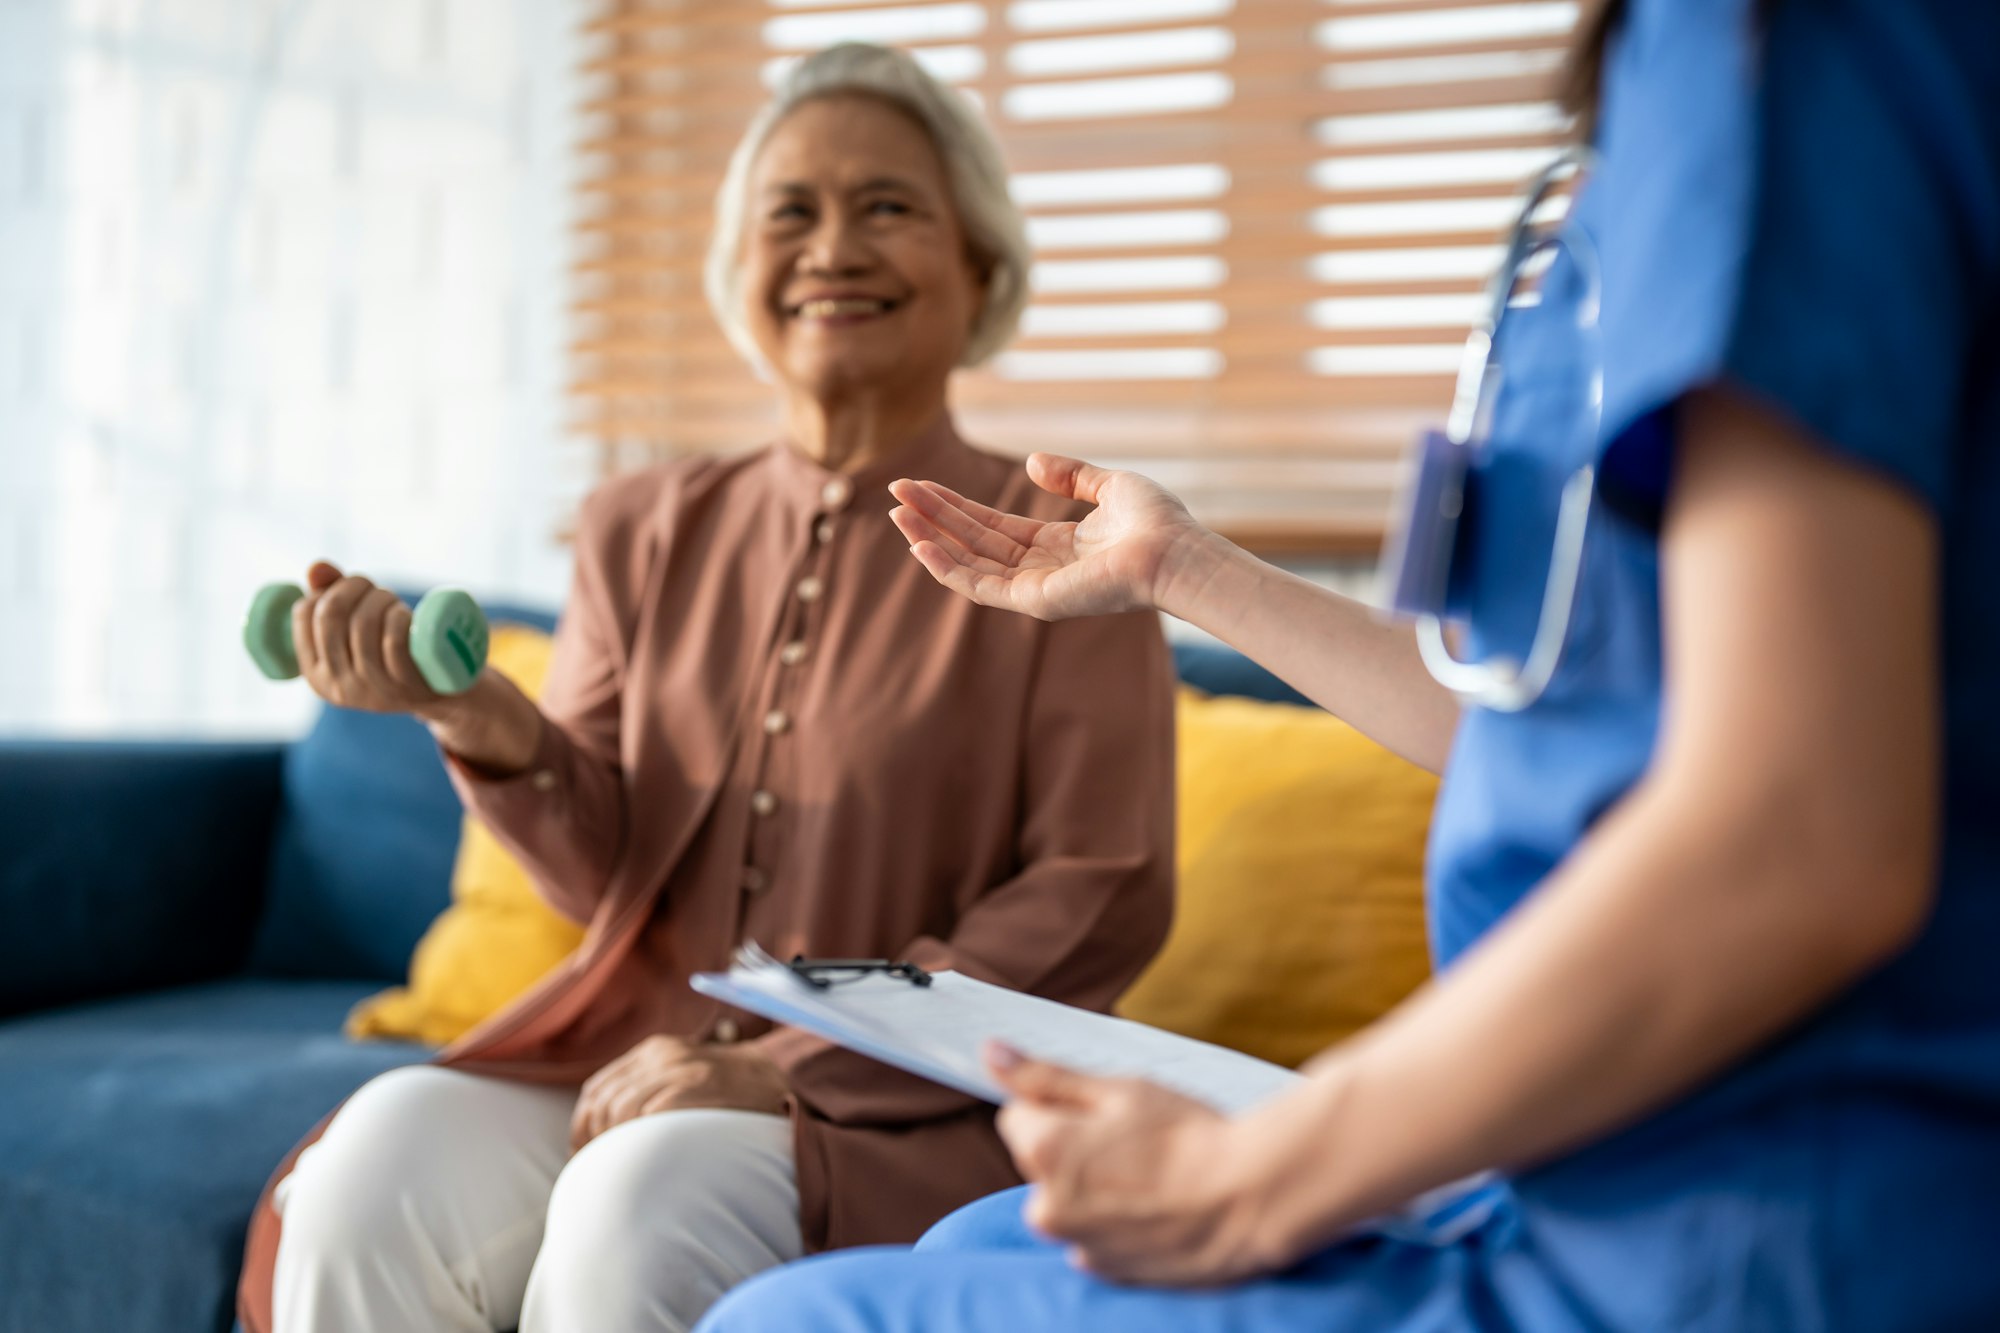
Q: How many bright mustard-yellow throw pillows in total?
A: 2